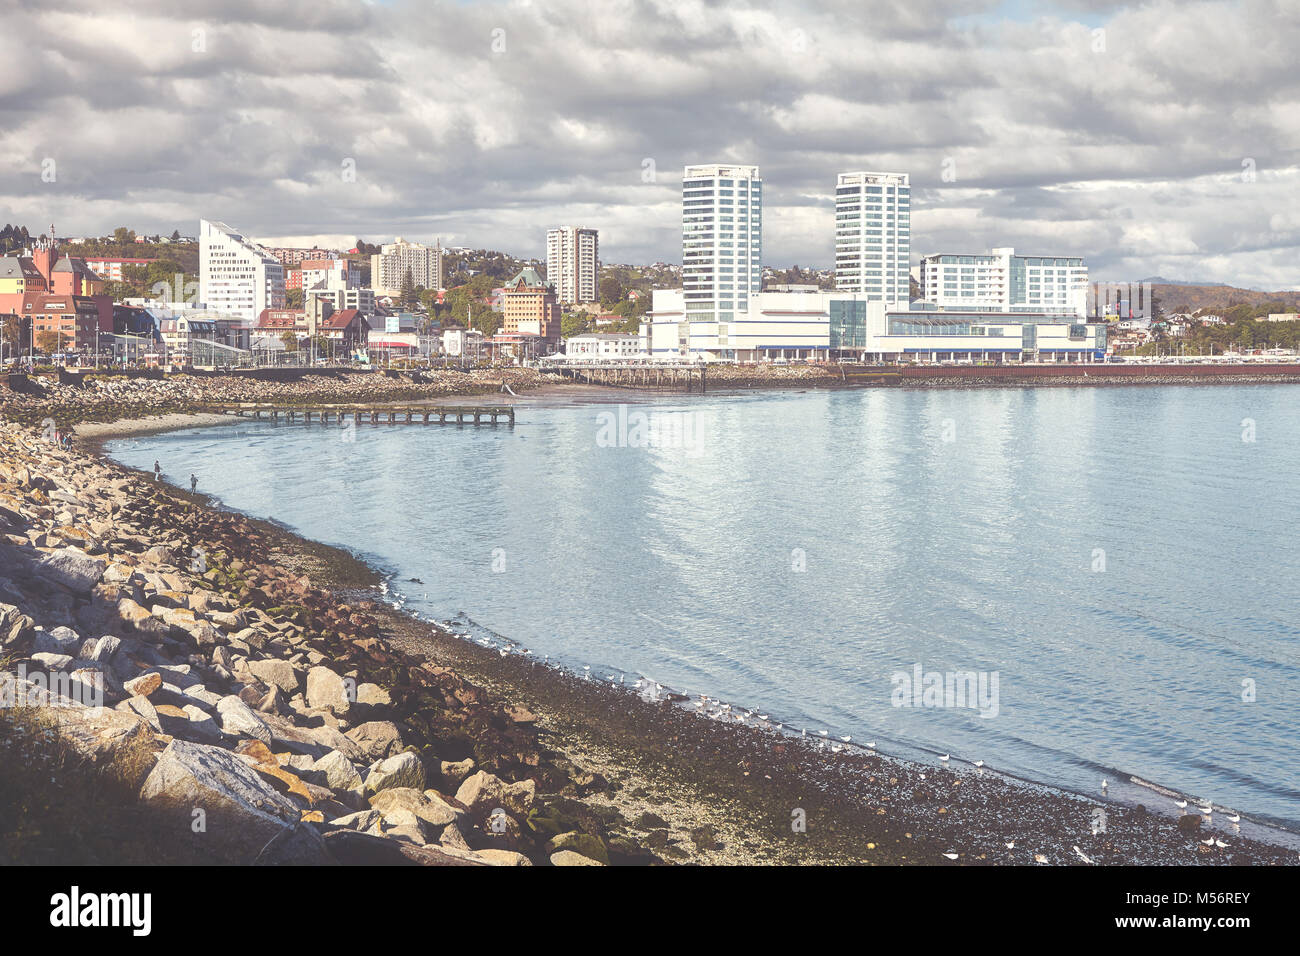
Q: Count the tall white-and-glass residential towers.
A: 2